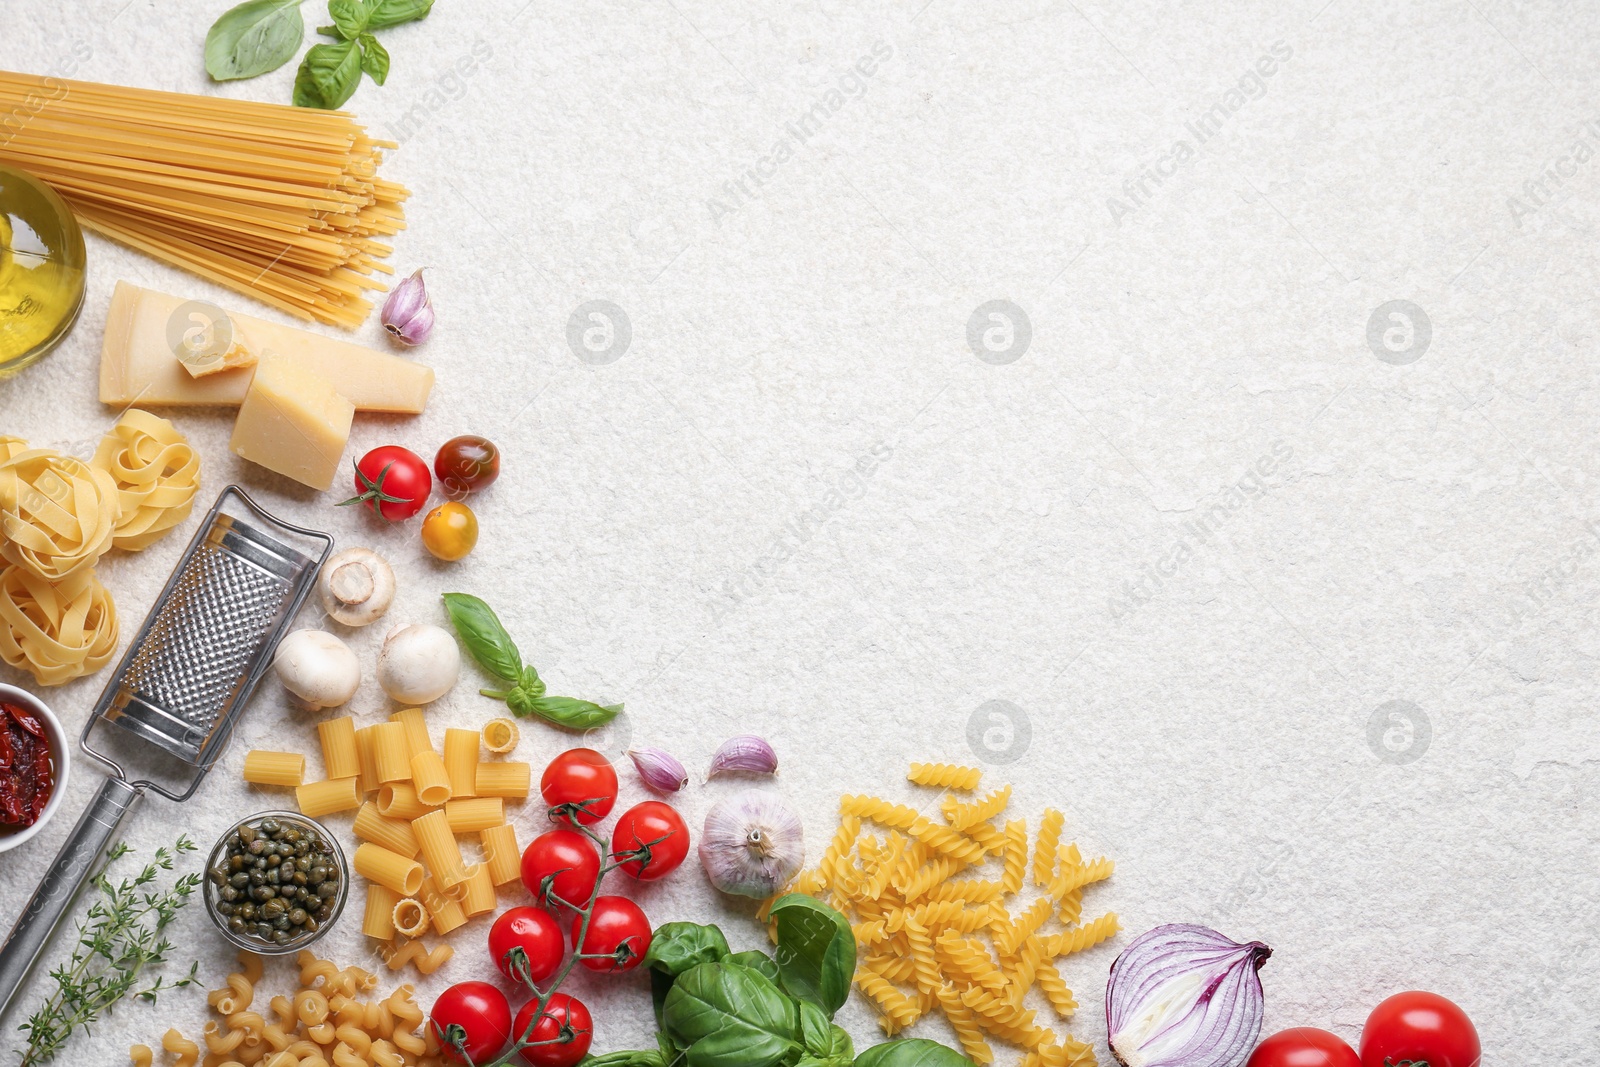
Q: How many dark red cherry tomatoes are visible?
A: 1